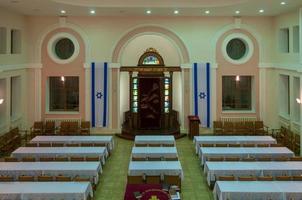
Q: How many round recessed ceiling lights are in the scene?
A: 8